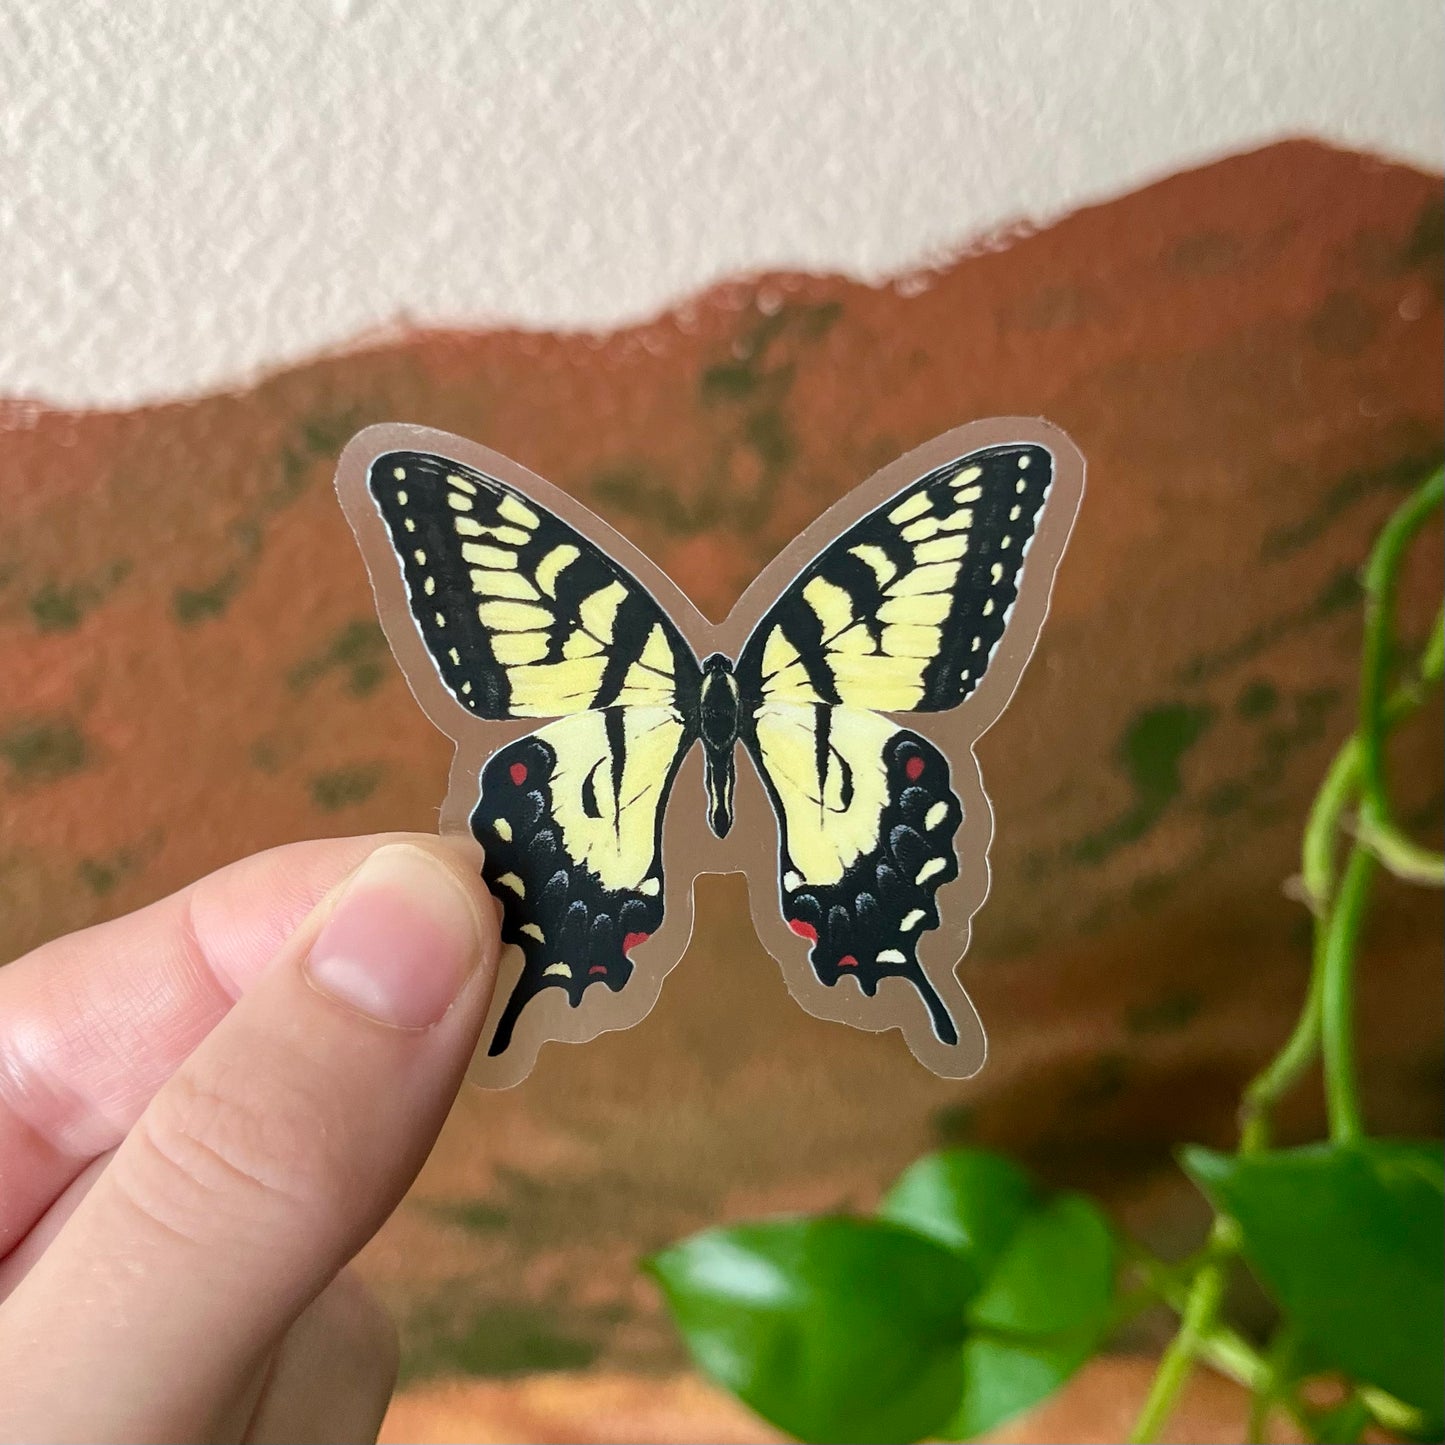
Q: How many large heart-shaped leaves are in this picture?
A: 3